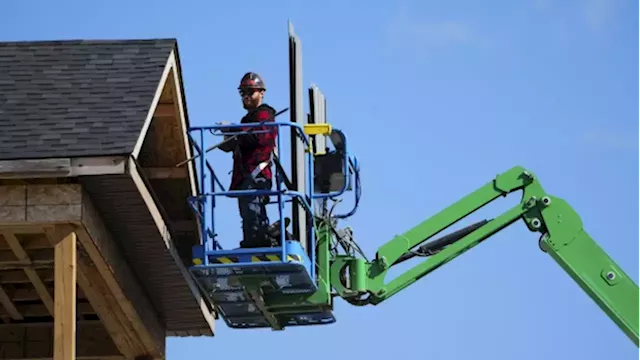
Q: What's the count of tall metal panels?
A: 2